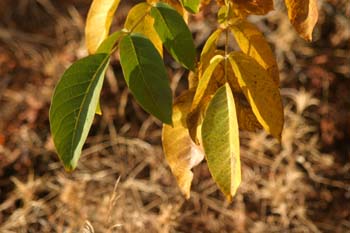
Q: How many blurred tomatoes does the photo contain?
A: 0